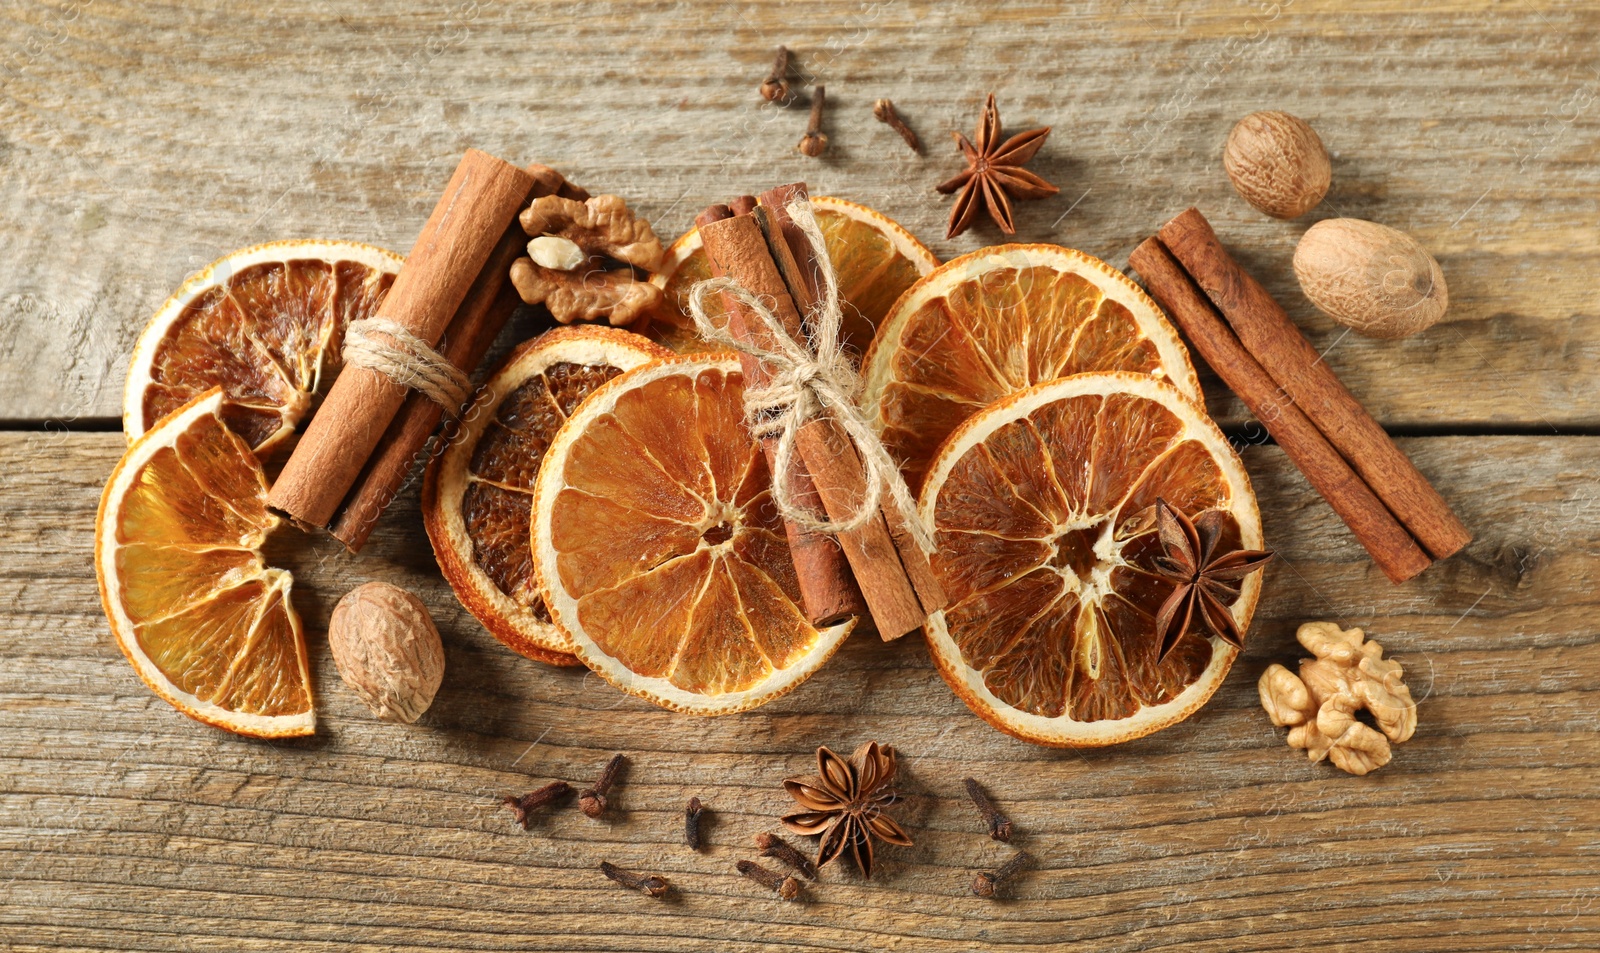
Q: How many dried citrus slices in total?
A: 7